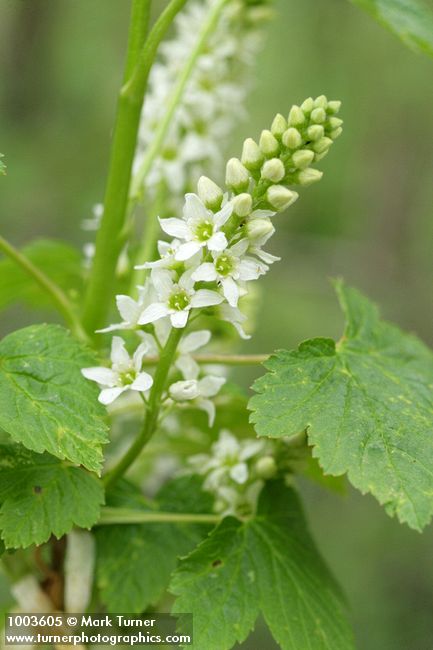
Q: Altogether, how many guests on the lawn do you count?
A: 0